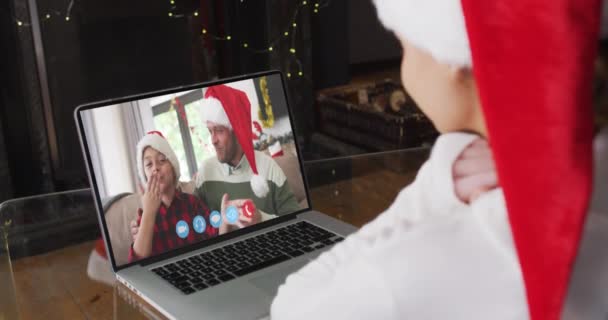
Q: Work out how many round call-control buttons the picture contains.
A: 5